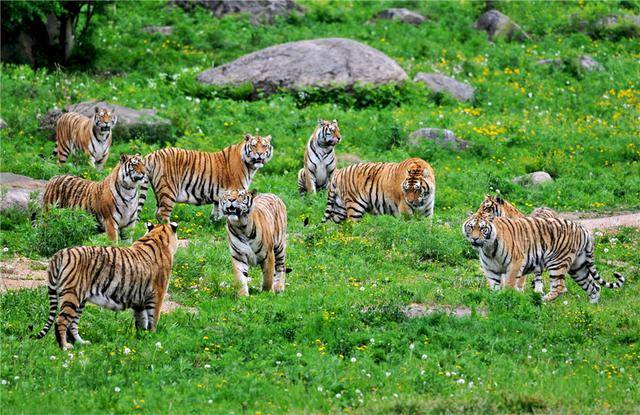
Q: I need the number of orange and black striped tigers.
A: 9